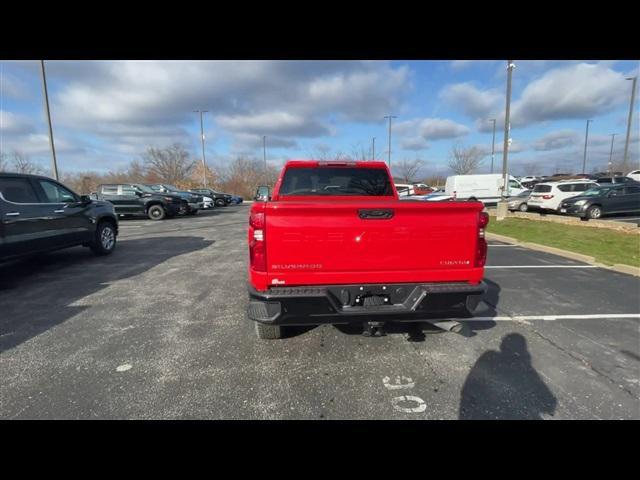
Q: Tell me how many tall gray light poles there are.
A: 10